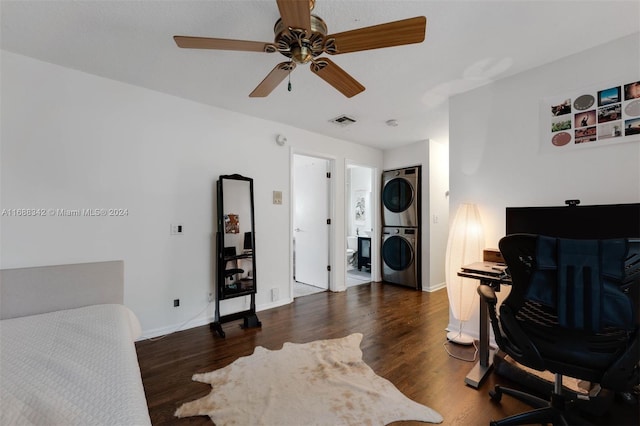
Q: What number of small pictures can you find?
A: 12